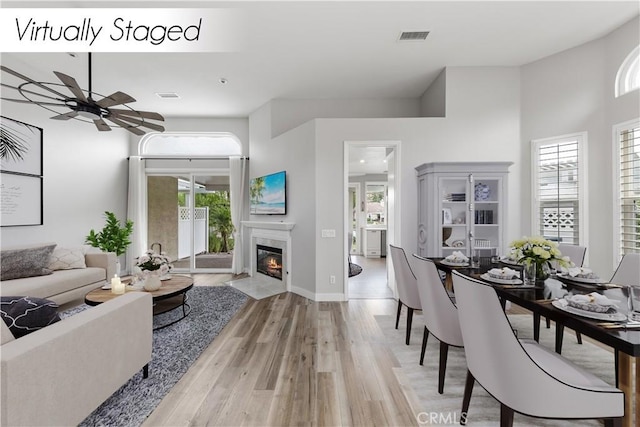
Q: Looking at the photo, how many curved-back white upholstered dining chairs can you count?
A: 5